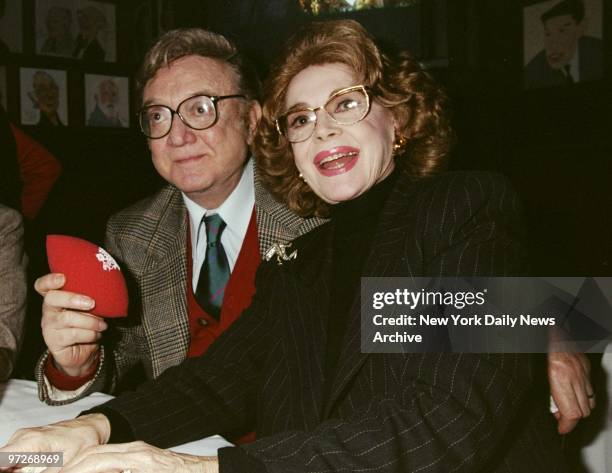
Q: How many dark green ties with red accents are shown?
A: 1